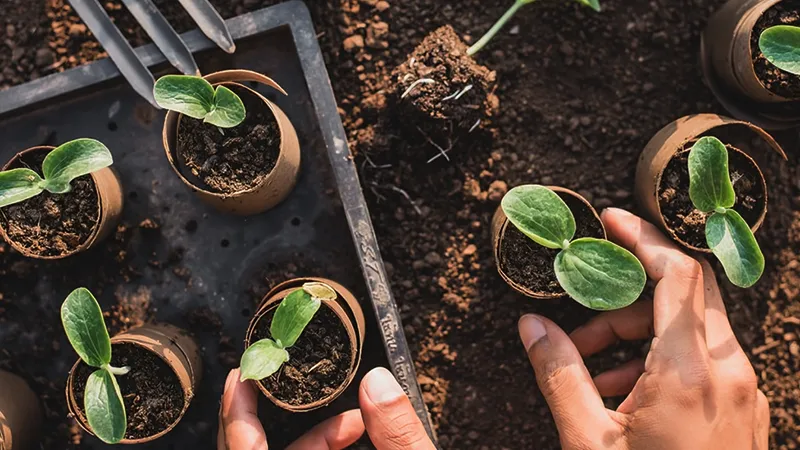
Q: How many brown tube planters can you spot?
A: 8